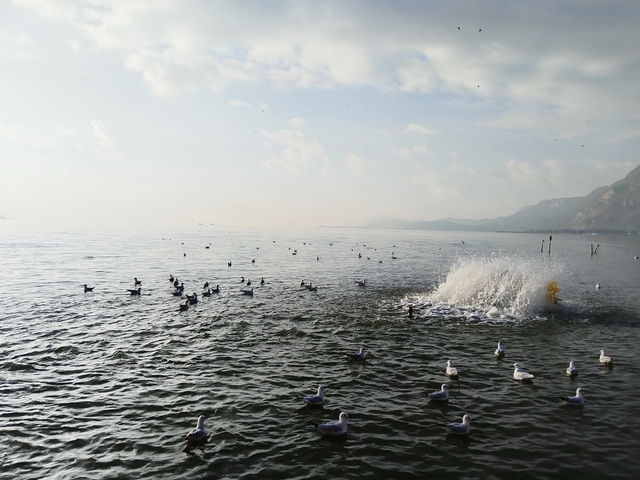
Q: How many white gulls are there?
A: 12